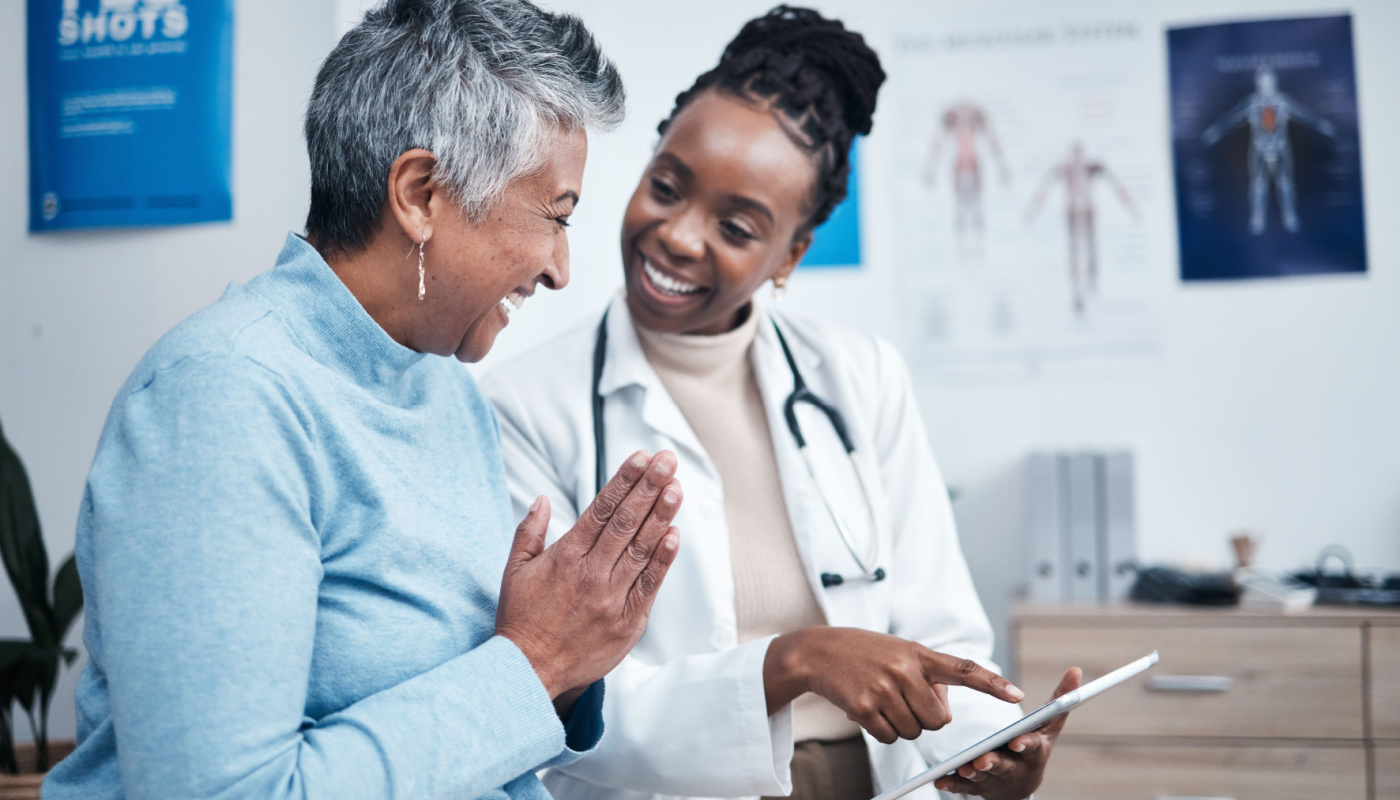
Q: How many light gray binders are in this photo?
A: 3